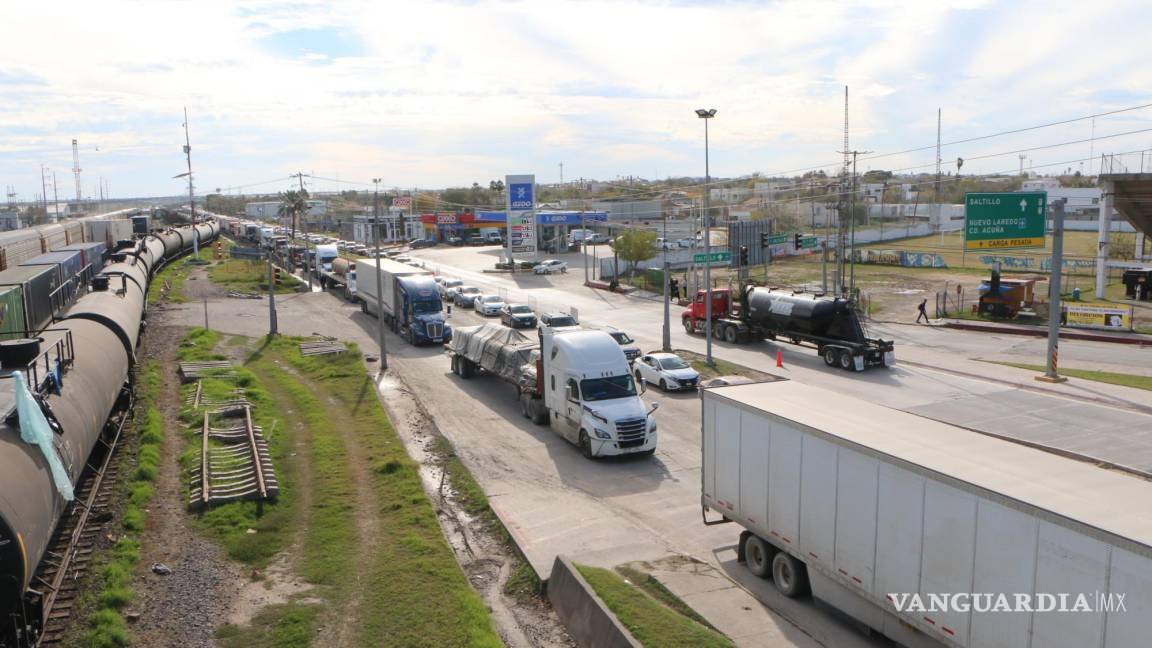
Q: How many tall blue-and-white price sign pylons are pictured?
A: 1